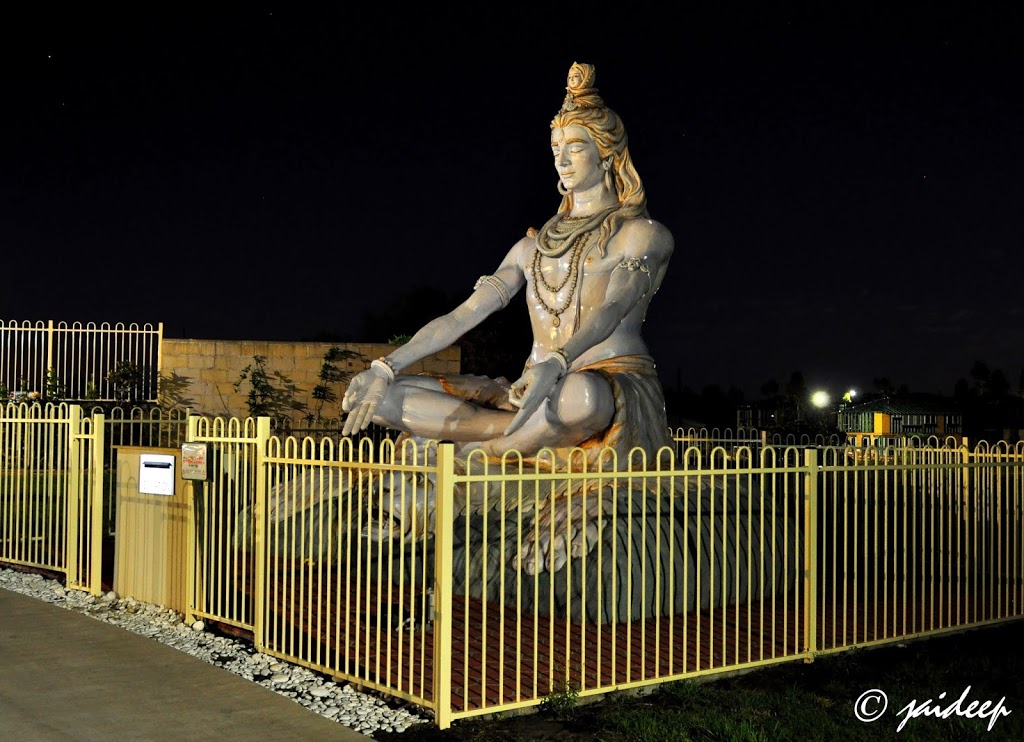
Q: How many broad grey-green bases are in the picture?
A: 1